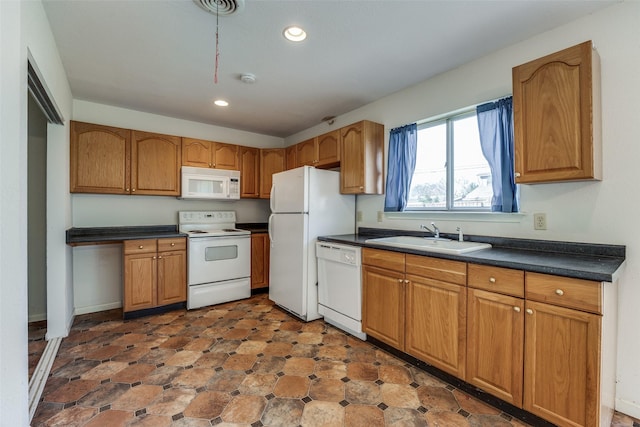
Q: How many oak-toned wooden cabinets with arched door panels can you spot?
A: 11